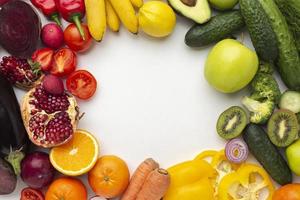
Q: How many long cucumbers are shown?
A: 4